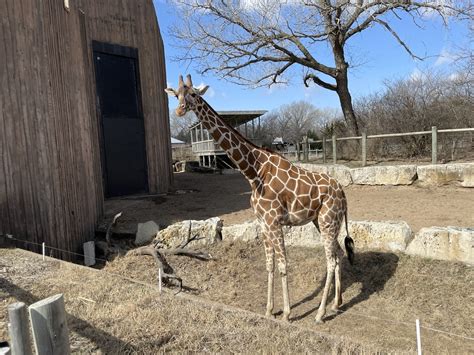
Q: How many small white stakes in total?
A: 3